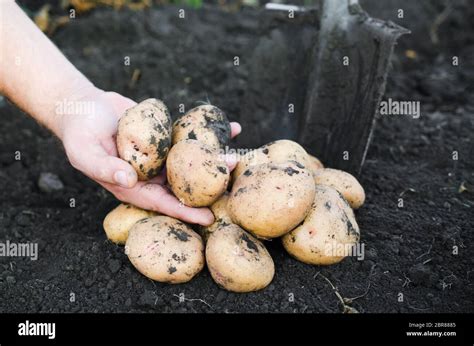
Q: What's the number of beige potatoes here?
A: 12